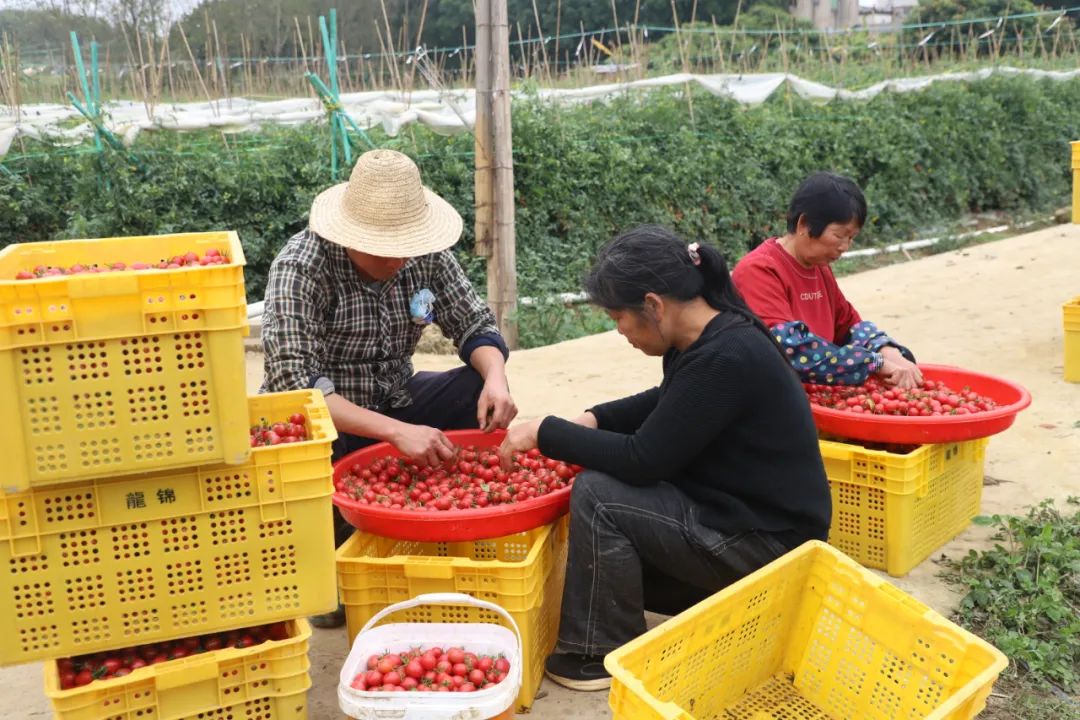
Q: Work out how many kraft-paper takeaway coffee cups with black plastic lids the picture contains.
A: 0